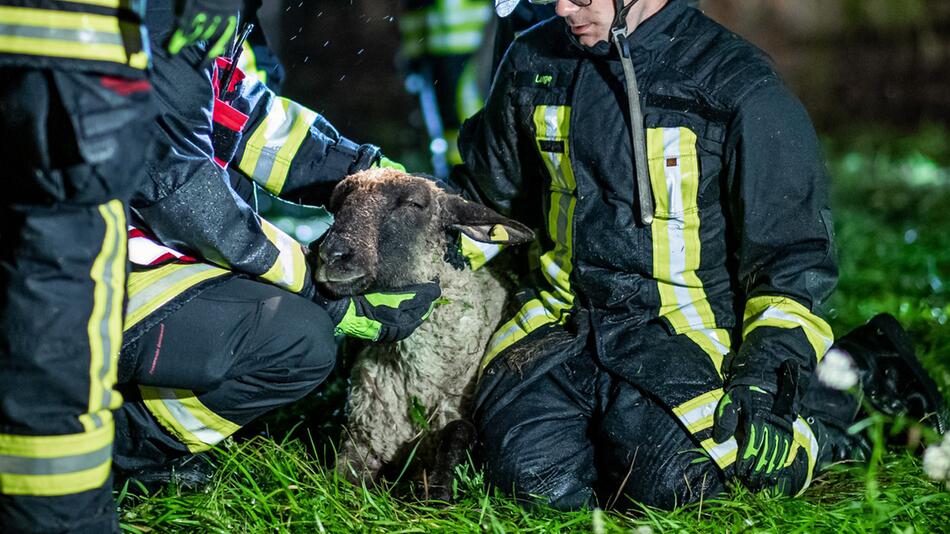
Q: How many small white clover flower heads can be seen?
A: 2